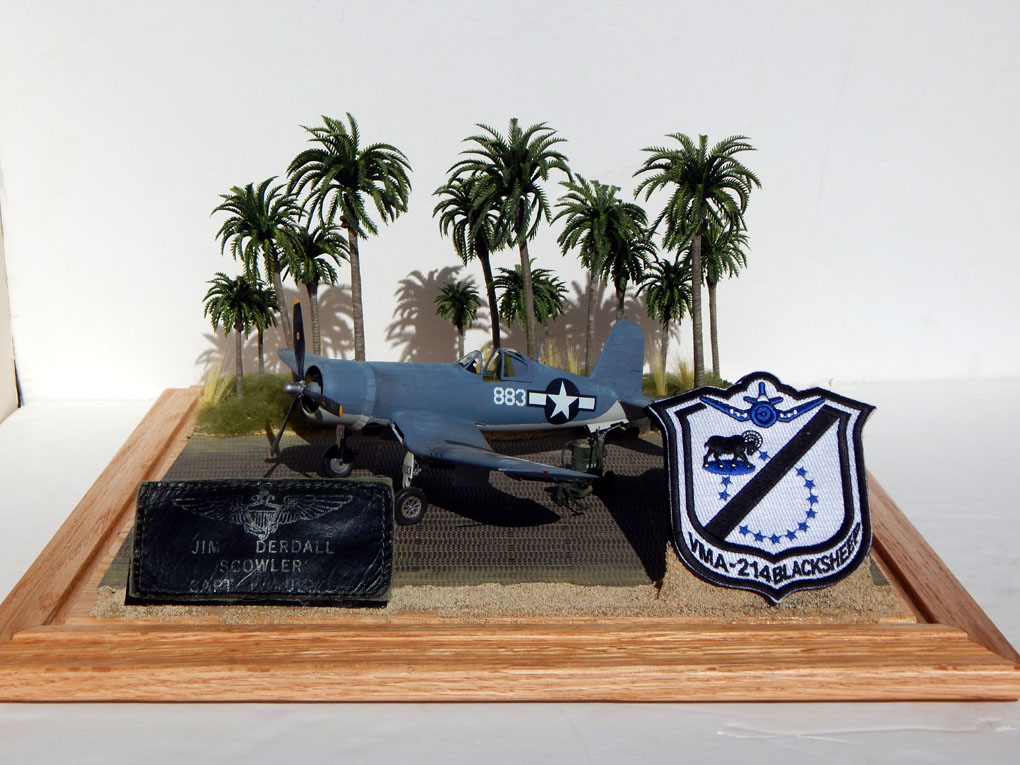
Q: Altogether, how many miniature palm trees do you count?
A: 14